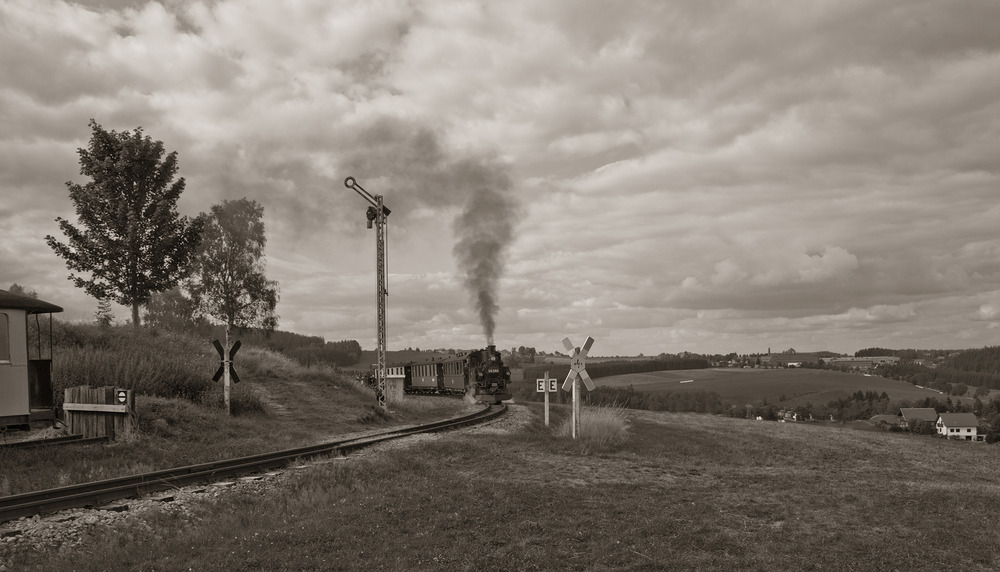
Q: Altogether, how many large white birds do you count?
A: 0